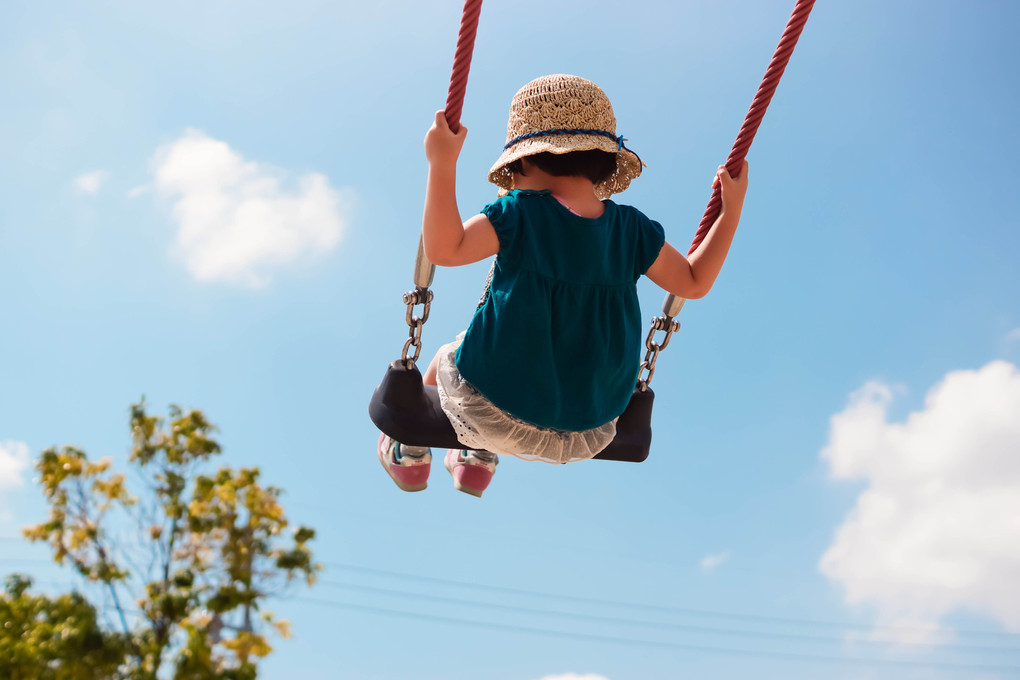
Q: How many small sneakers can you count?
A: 2